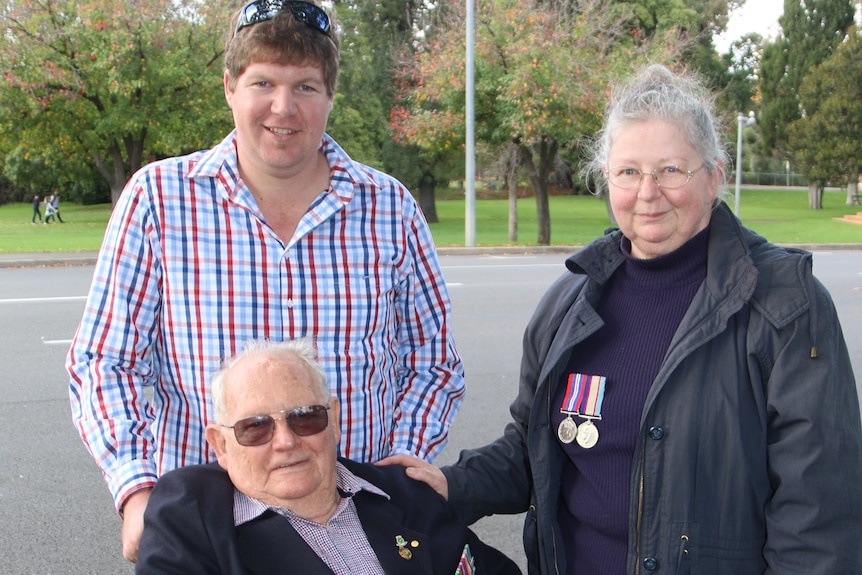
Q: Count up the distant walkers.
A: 3